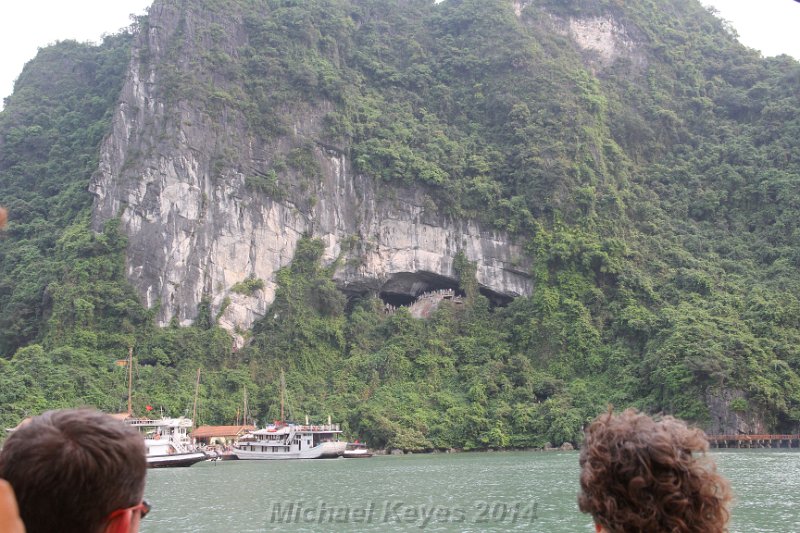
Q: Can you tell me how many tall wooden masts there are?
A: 4